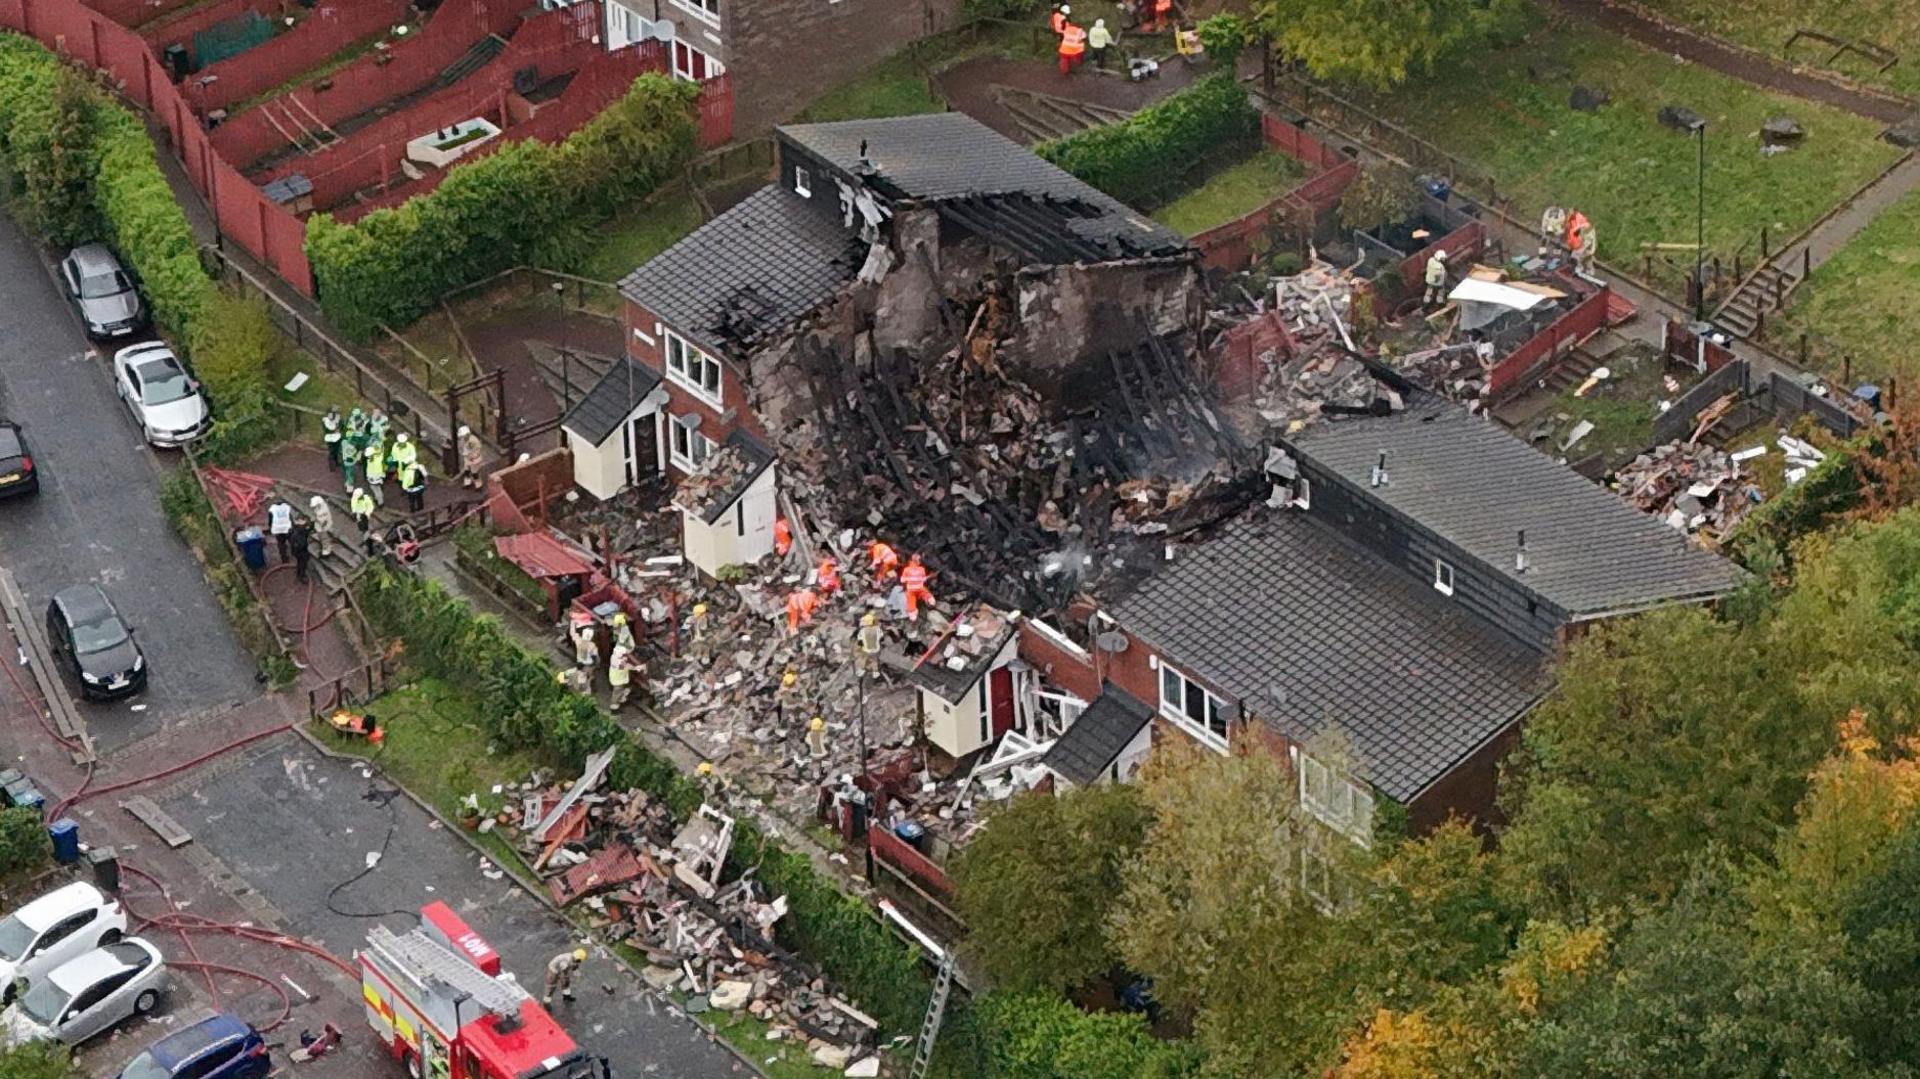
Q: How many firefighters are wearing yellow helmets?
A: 8